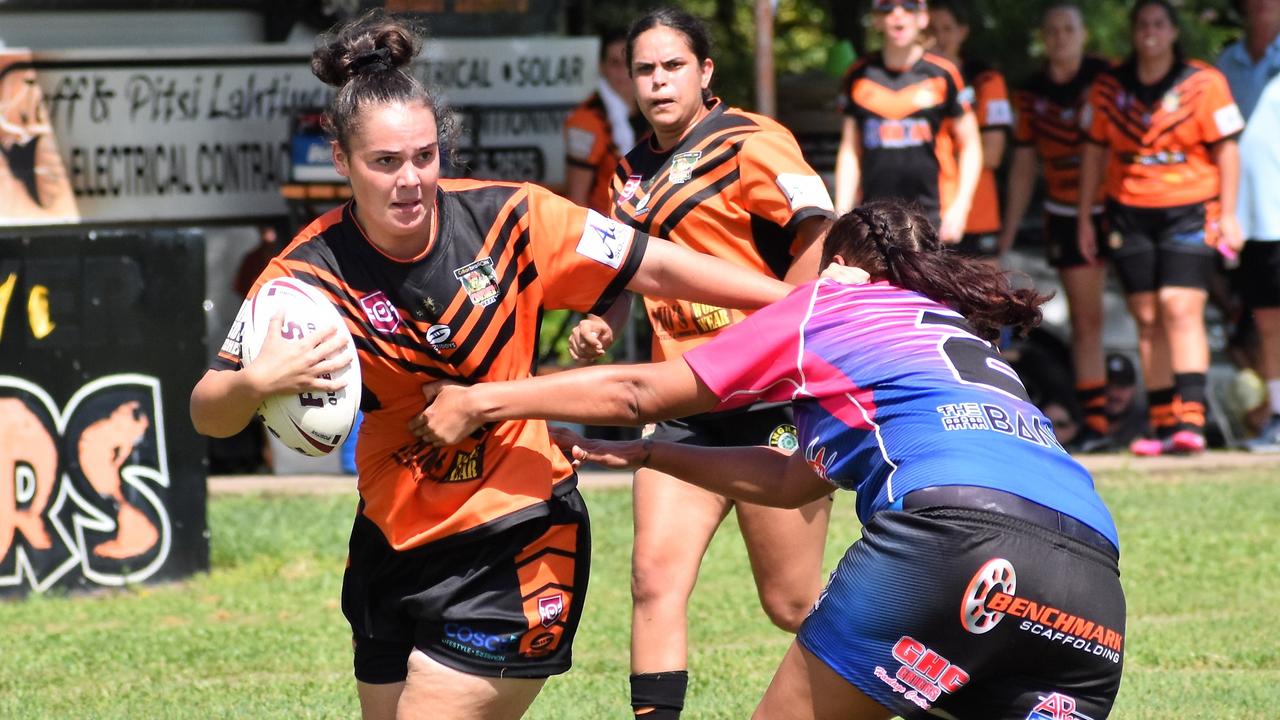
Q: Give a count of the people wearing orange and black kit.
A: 7